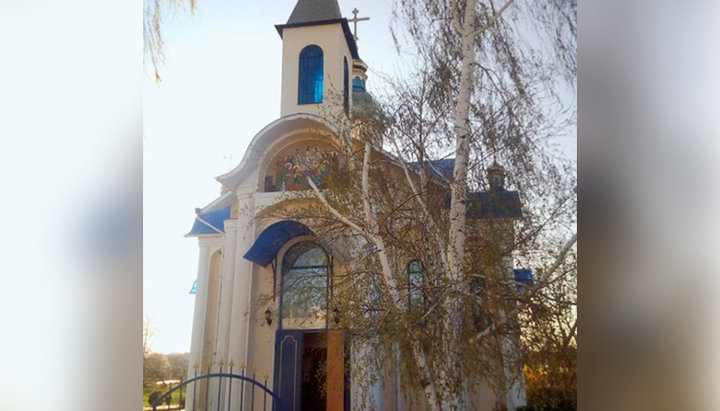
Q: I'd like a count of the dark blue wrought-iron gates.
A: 1